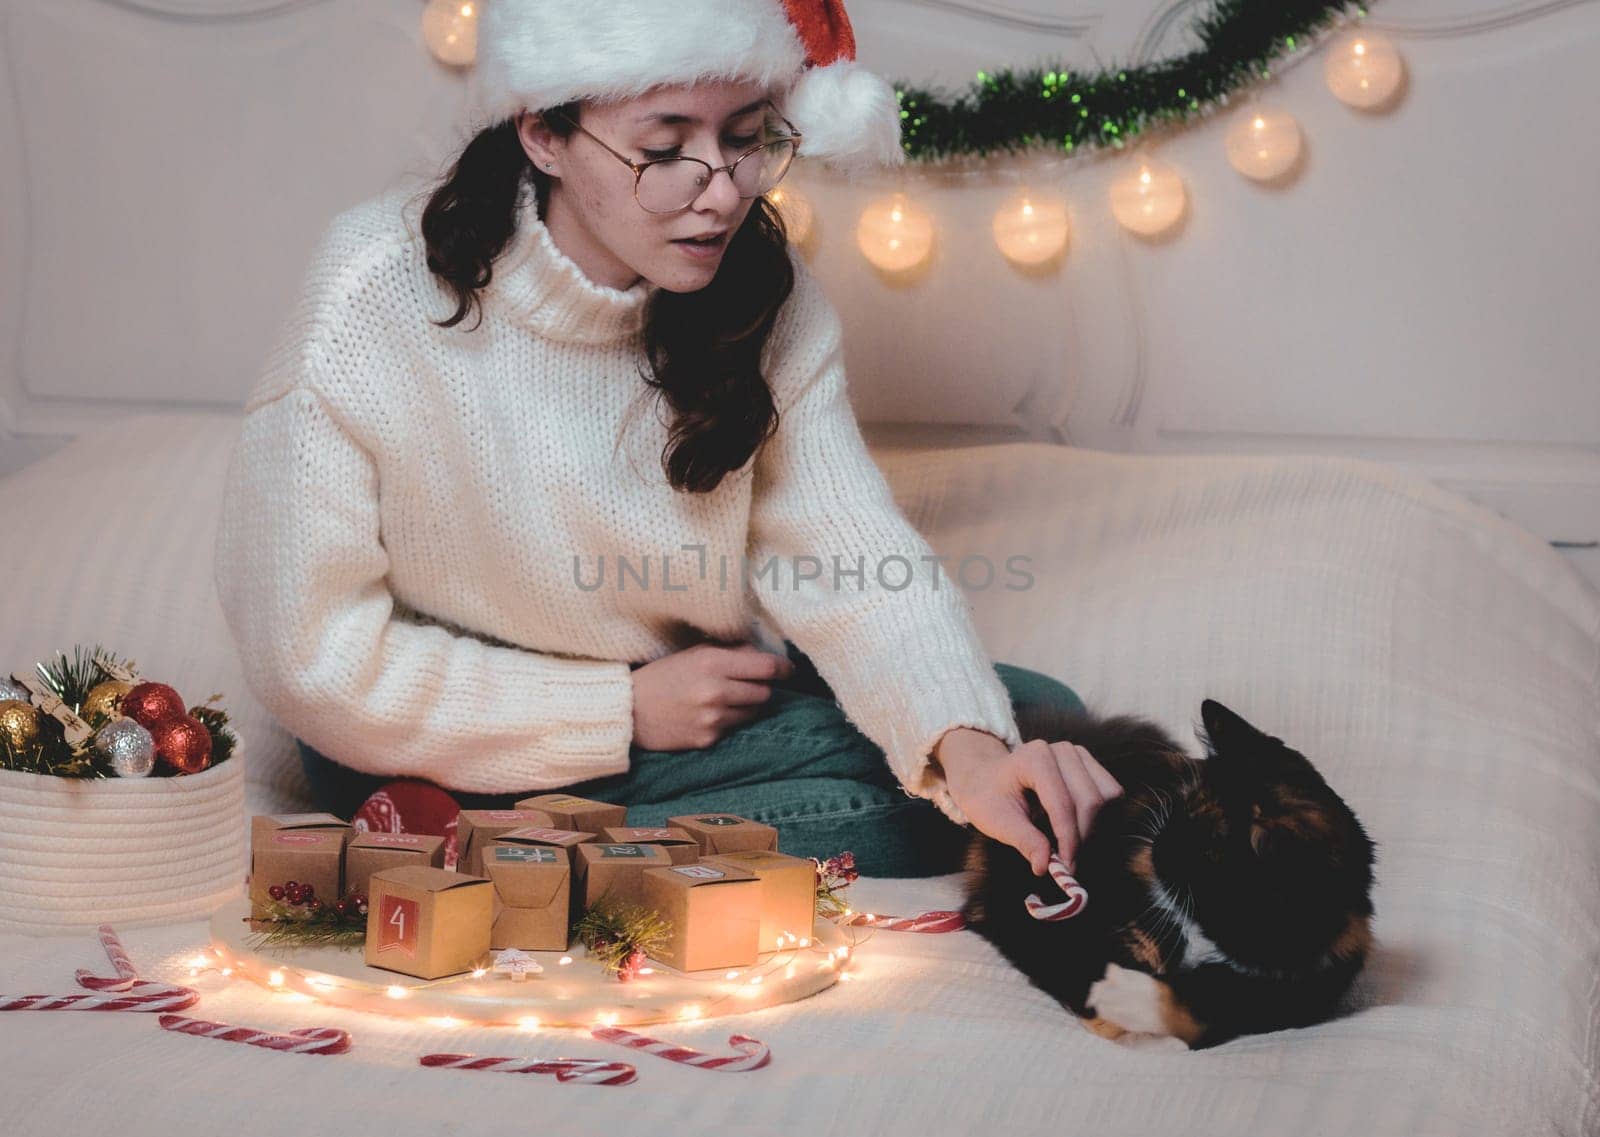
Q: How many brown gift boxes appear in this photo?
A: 13